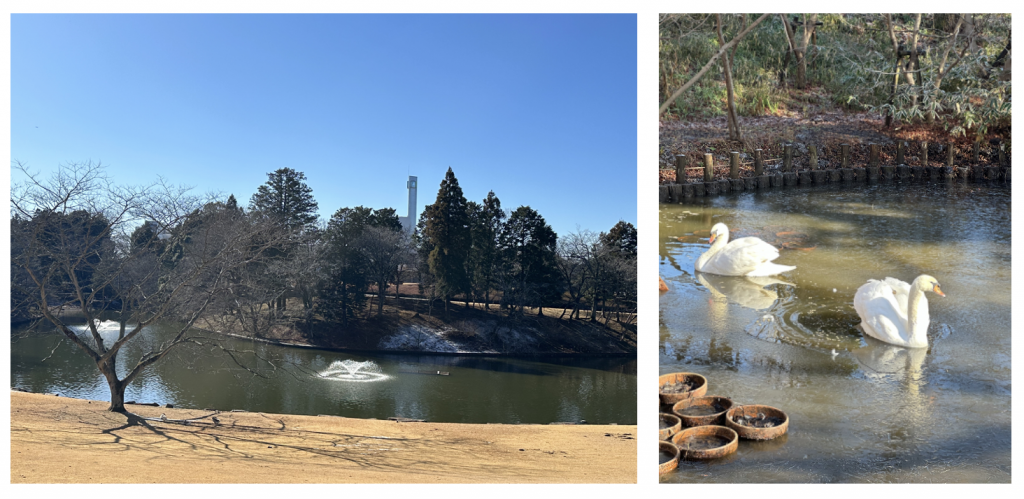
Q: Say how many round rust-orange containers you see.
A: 6